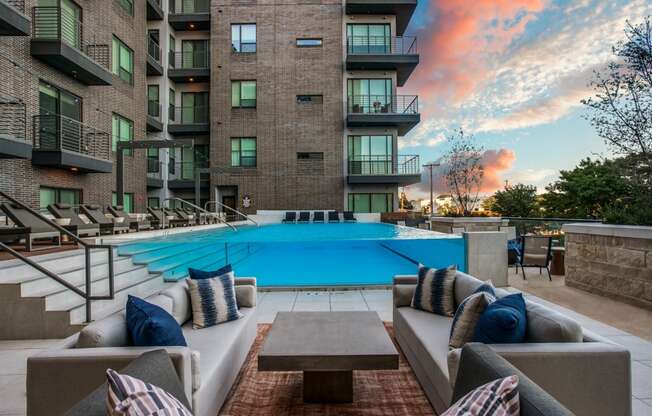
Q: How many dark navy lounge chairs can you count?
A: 5